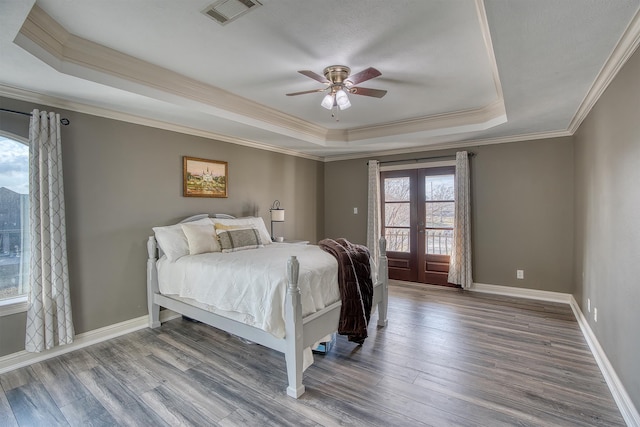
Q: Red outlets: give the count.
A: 0